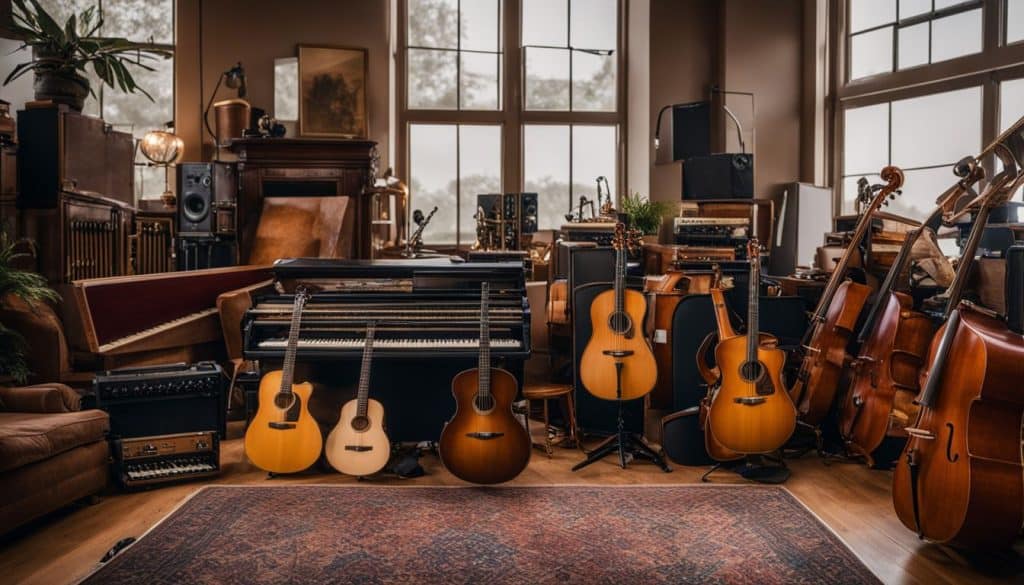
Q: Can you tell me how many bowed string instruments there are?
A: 3